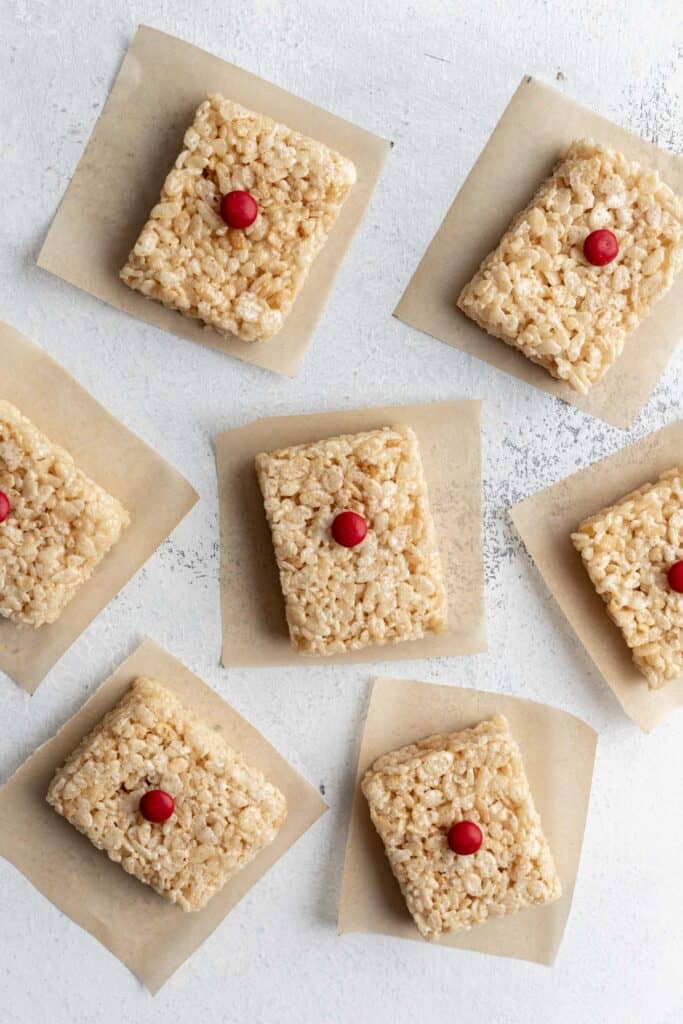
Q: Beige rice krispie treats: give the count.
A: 7